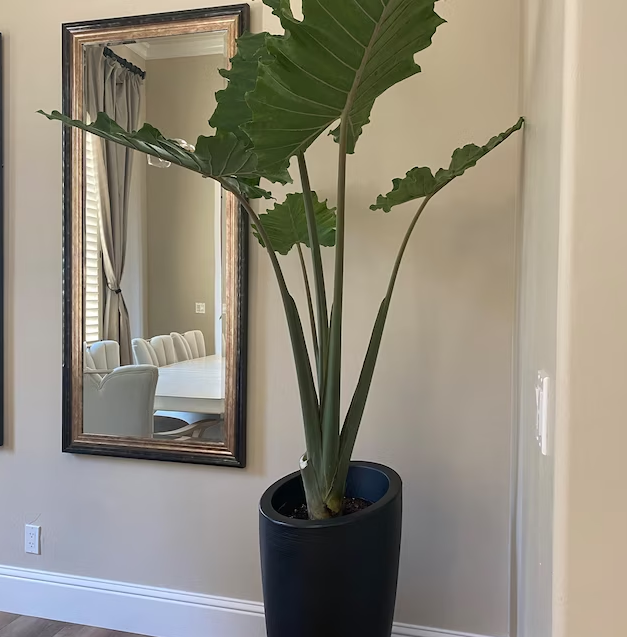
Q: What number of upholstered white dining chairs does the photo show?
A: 4